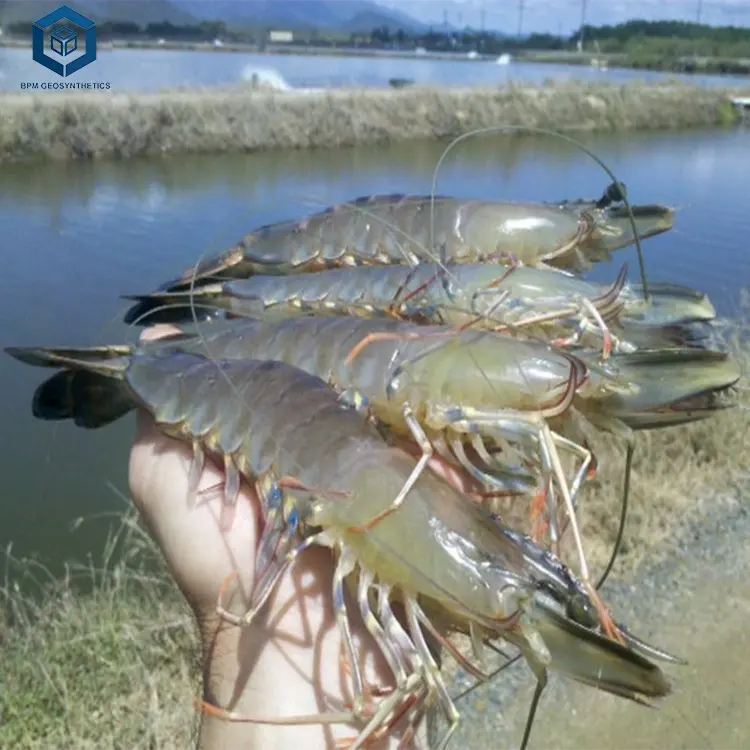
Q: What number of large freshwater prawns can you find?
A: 4